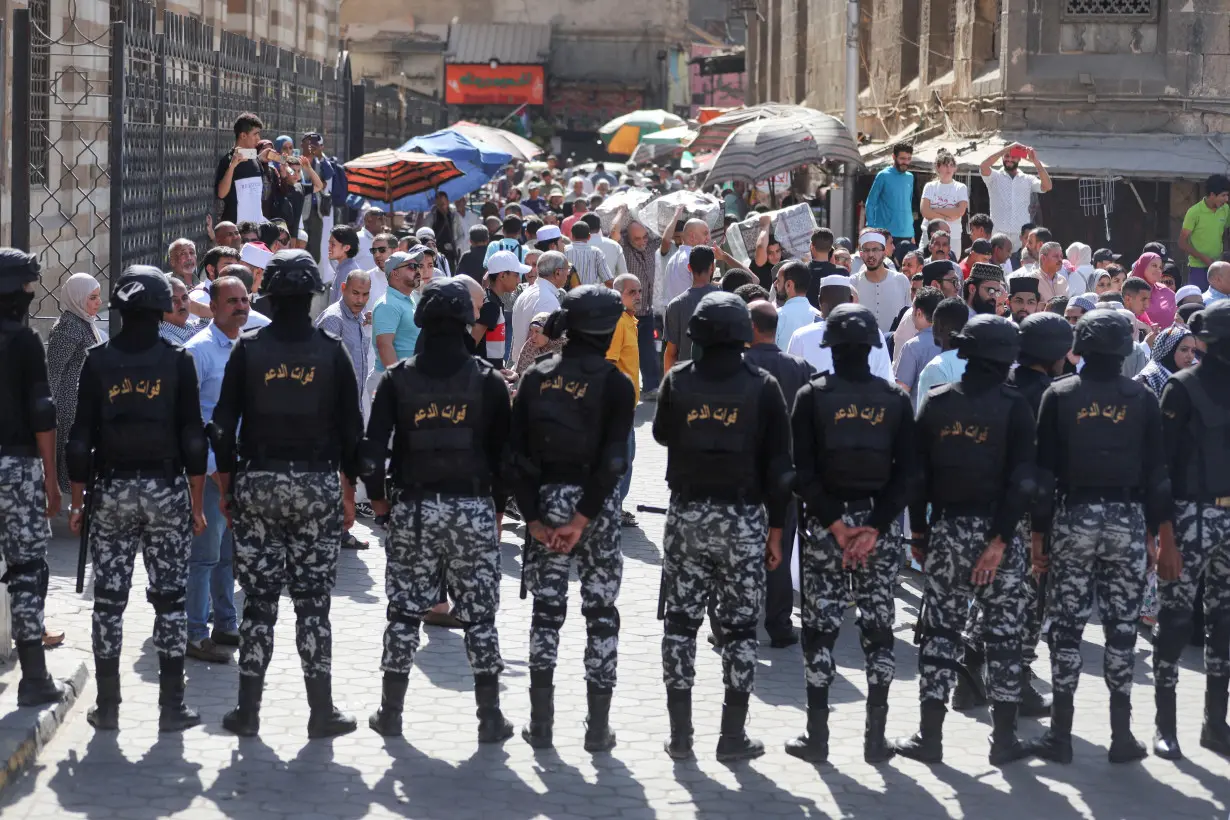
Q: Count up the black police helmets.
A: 11